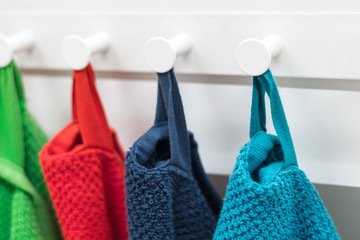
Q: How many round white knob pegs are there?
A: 4